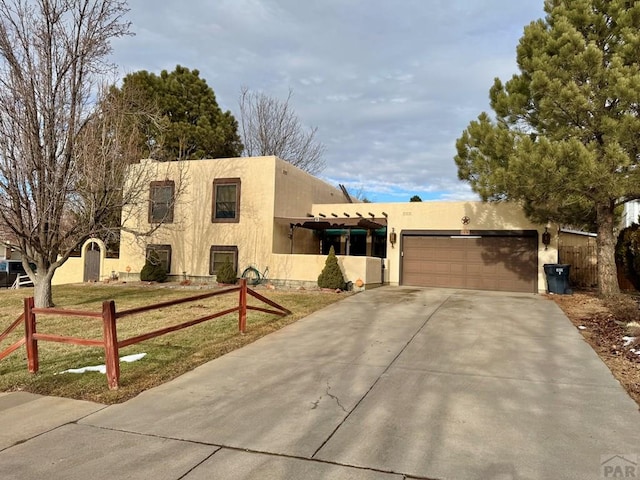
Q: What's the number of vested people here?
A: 0